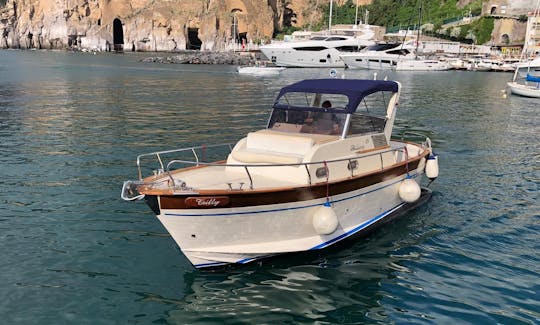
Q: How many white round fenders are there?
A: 2